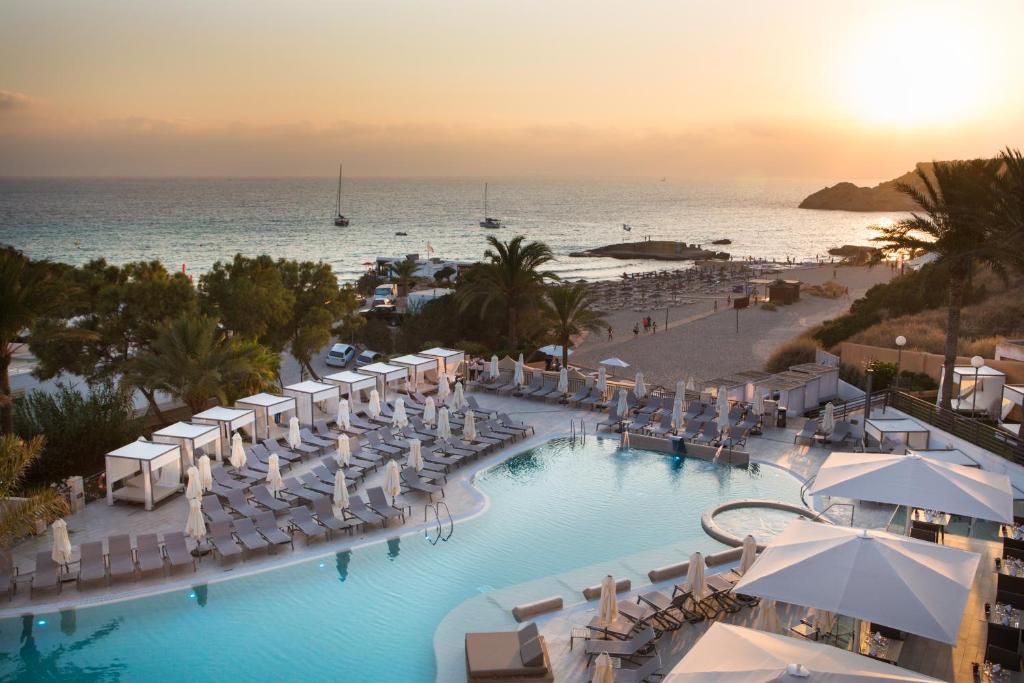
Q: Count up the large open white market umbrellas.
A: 3